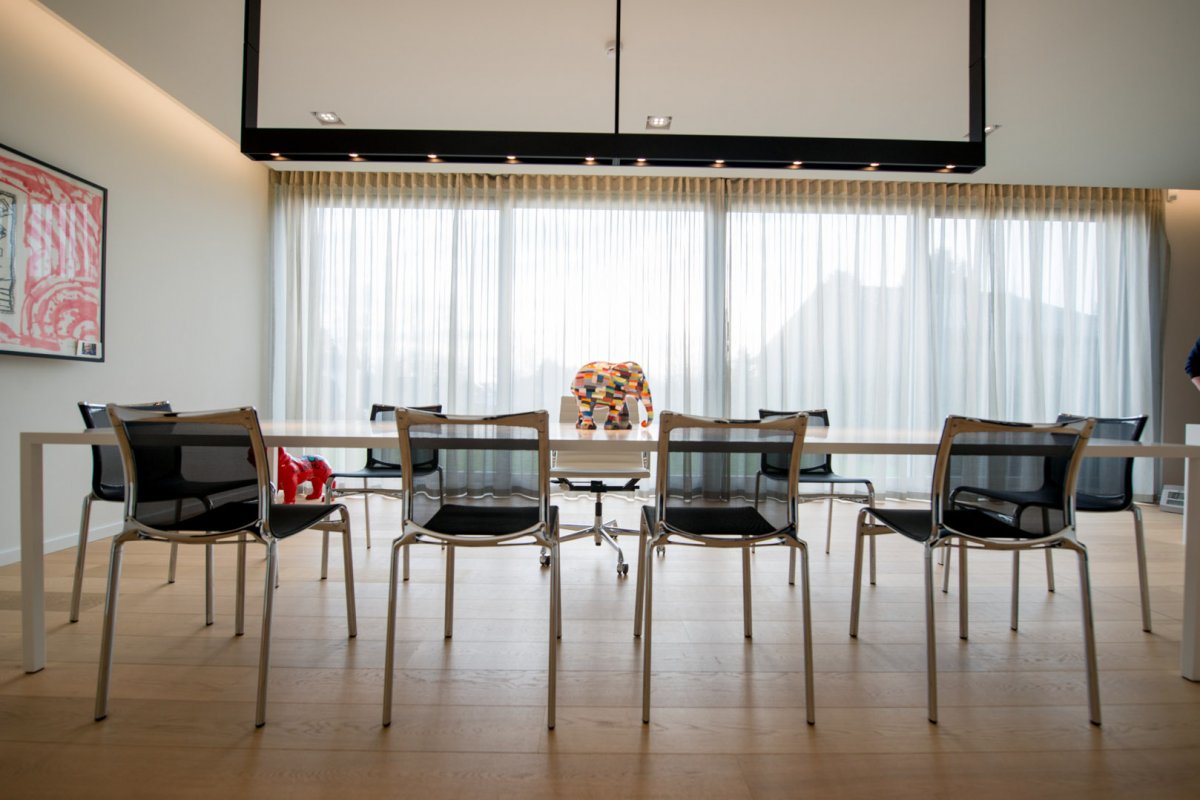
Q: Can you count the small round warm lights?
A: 10